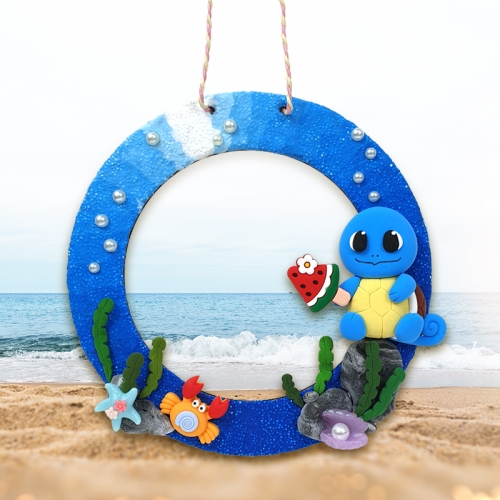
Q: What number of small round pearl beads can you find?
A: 11